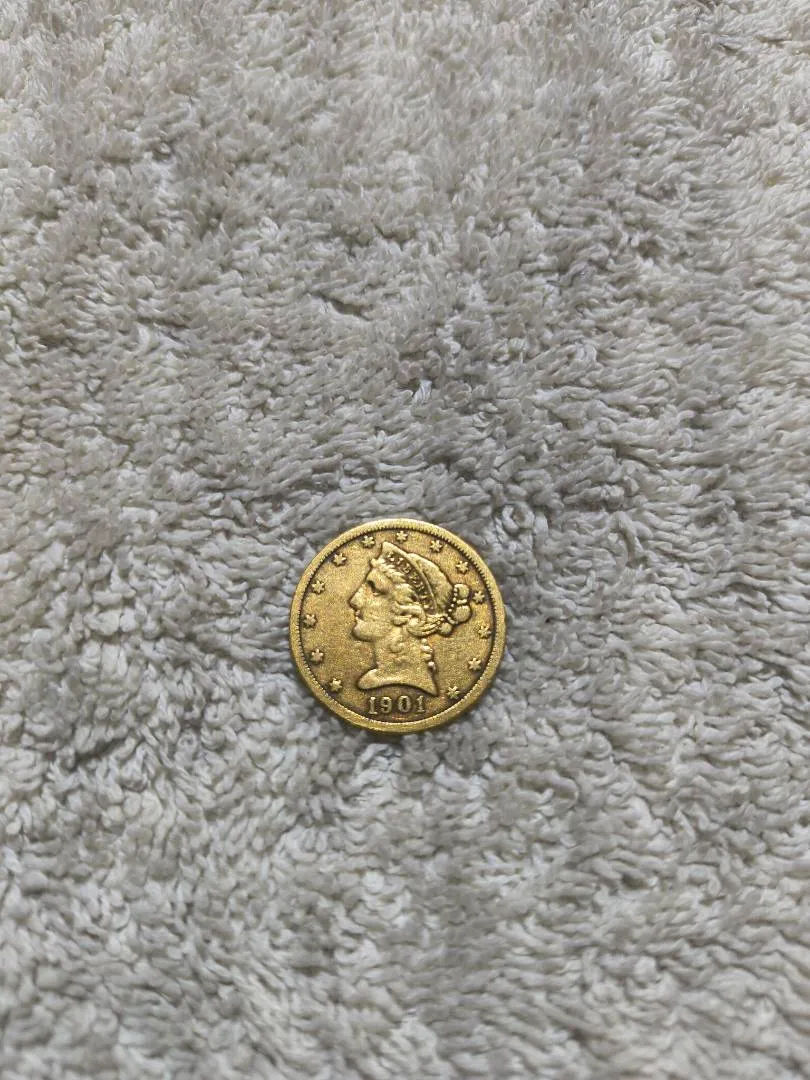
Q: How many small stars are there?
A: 13